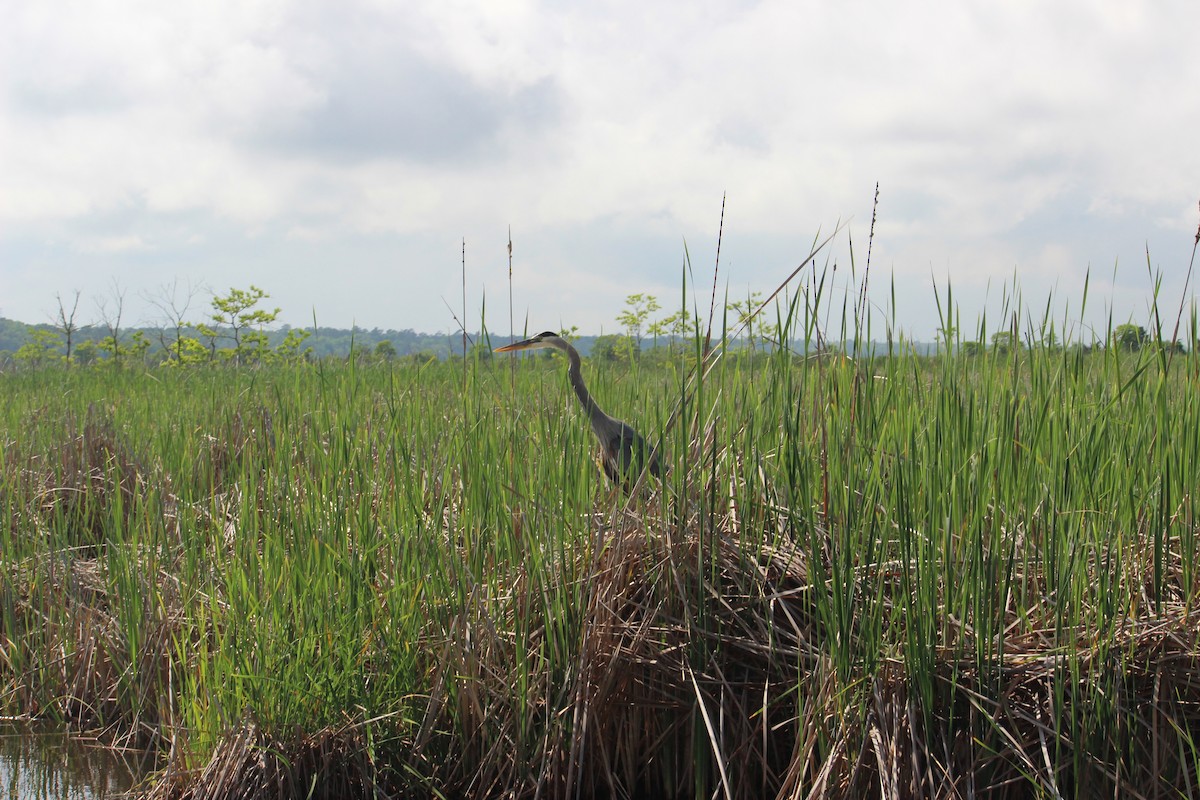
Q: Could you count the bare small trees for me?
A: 3